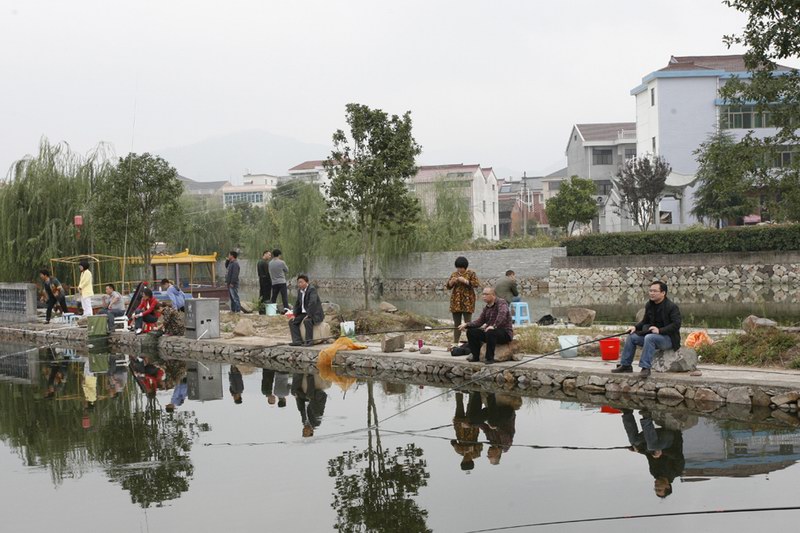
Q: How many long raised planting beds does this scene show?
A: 1